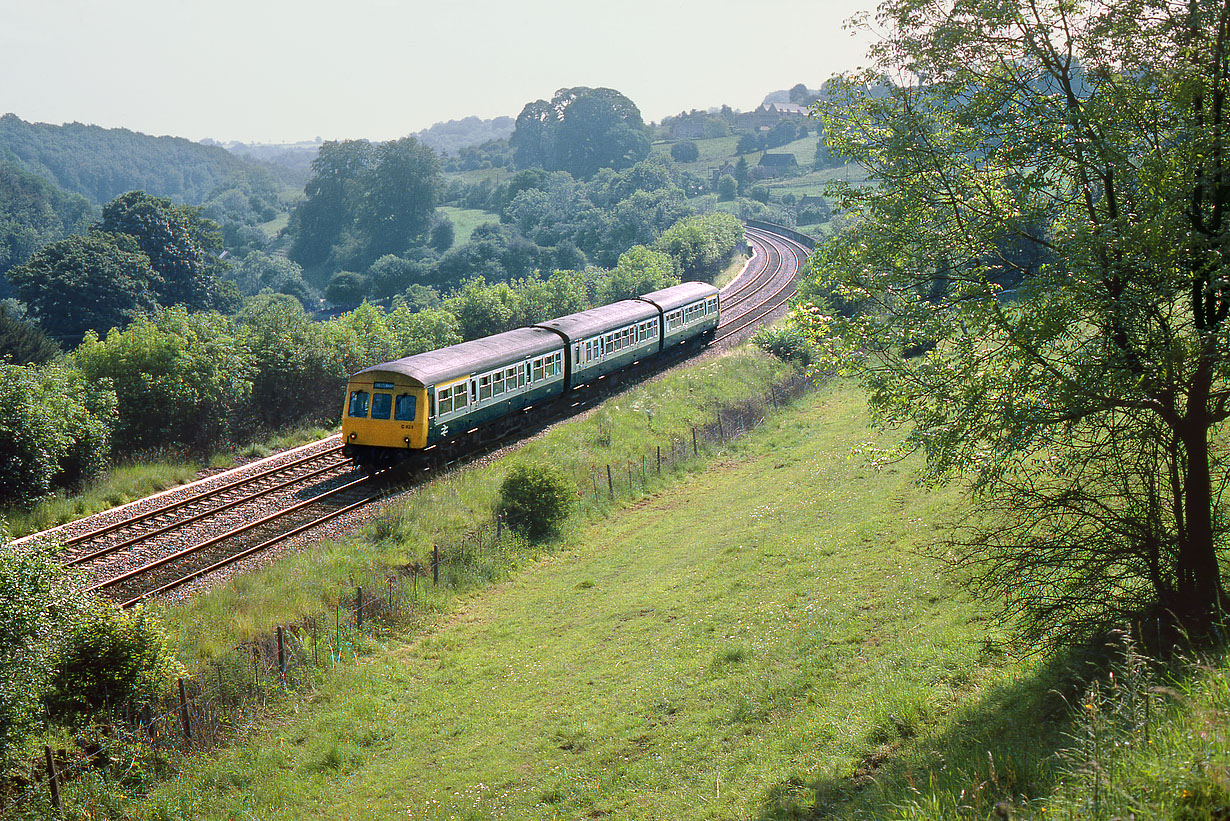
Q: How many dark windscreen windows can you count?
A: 3